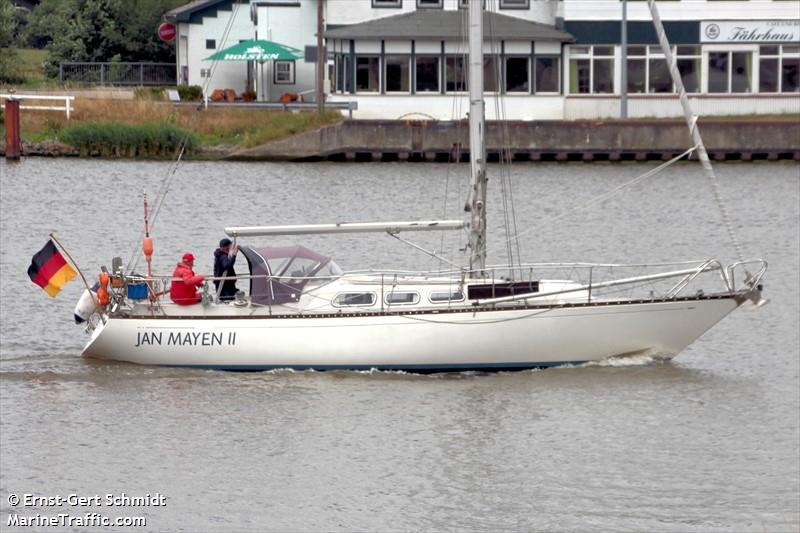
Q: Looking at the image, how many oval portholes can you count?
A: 3